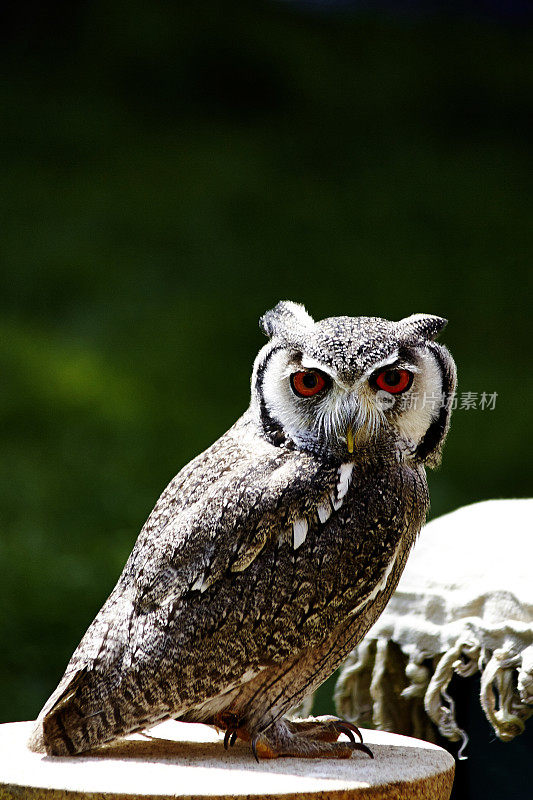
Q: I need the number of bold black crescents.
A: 2